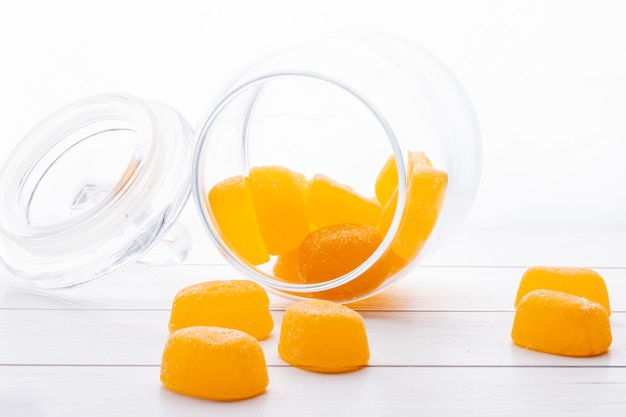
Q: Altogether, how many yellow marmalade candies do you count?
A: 12